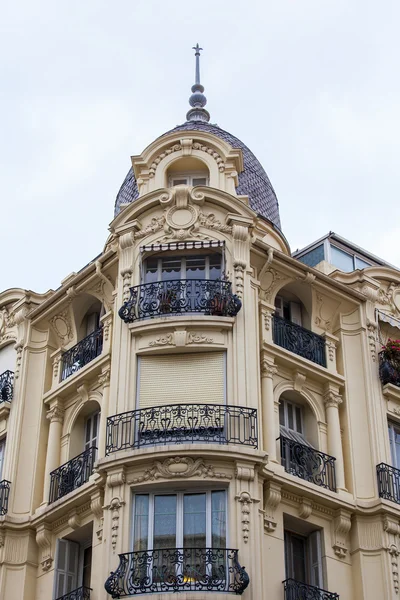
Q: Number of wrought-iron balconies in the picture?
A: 13